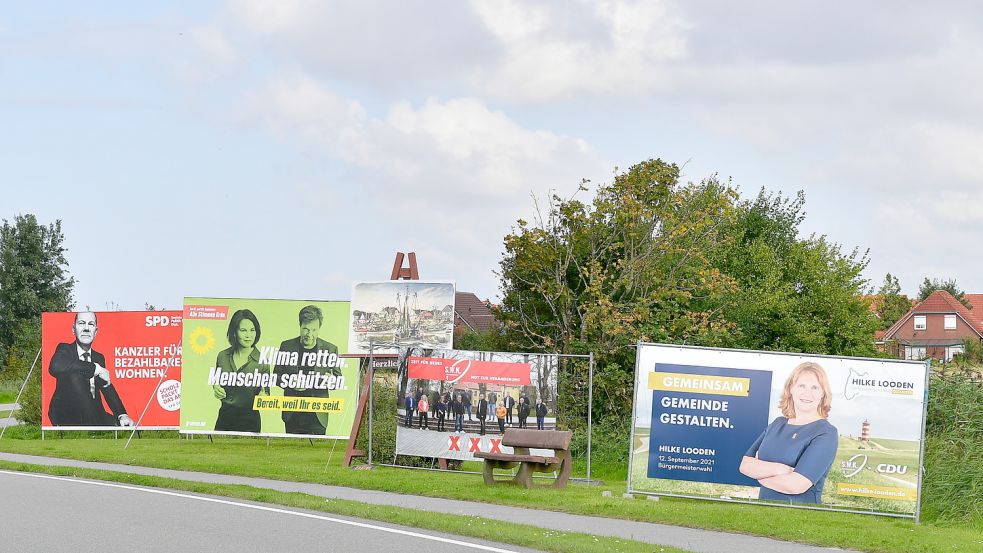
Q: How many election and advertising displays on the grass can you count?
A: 5